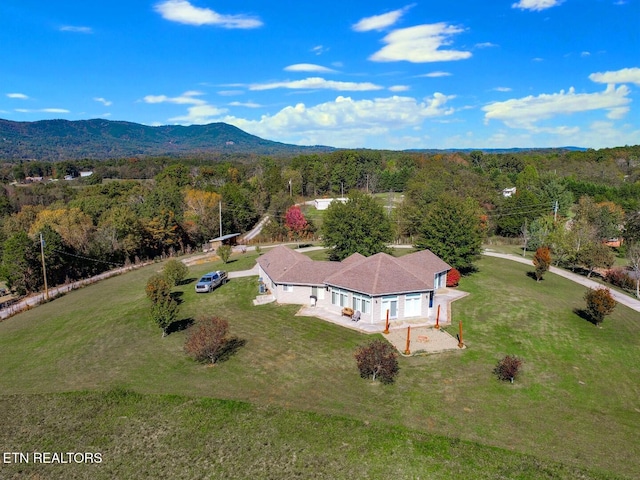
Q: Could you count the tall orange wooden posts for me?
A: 4